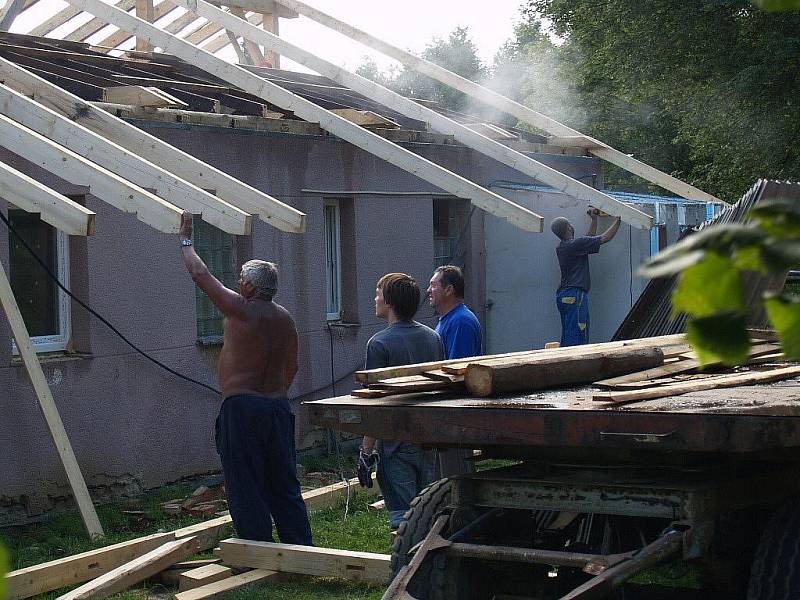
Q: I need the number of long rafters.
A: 7